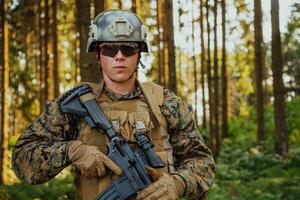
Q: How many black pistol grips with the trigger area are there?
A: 1